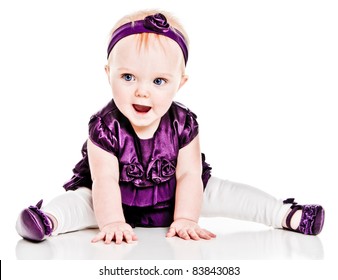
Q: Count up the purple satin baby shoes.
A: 2